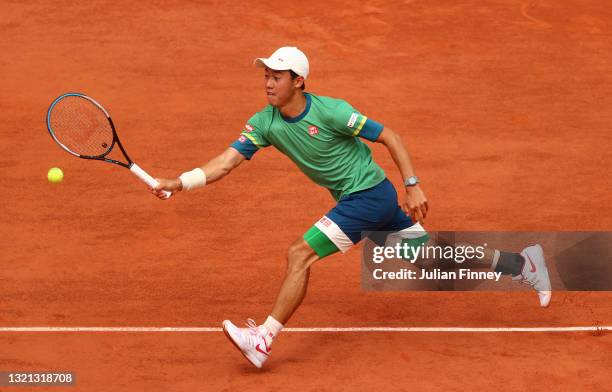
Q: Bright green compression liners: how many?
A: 2